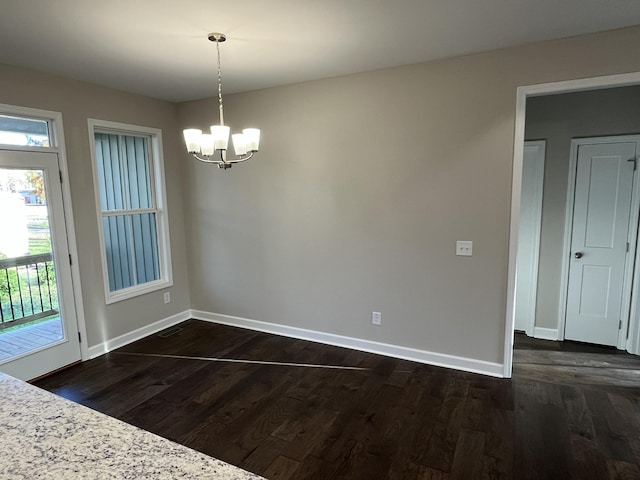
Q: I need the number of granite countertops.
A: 1